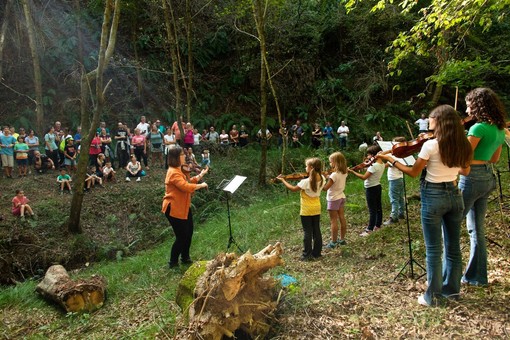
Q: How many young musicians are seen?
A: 6